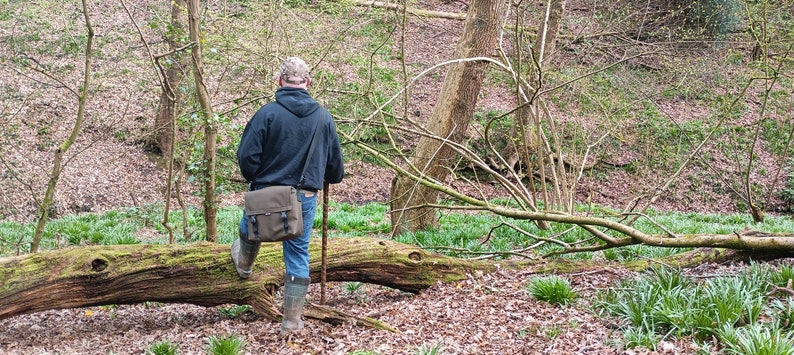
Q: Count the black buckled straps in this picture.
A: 2